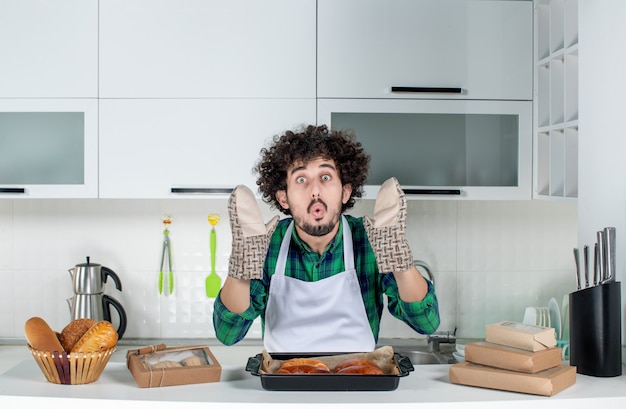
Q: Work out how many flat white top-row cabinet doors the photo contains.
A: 3